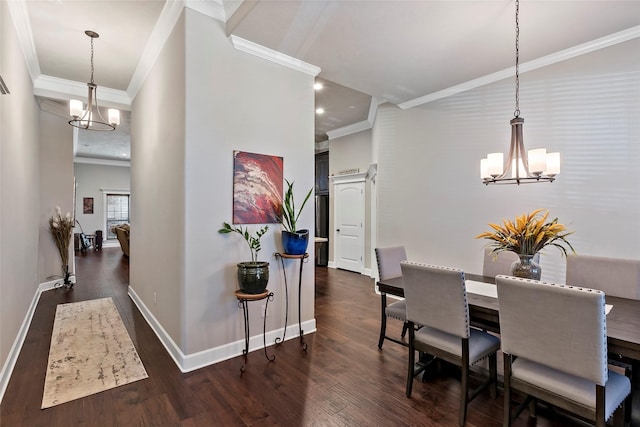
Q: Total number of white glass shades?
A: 8